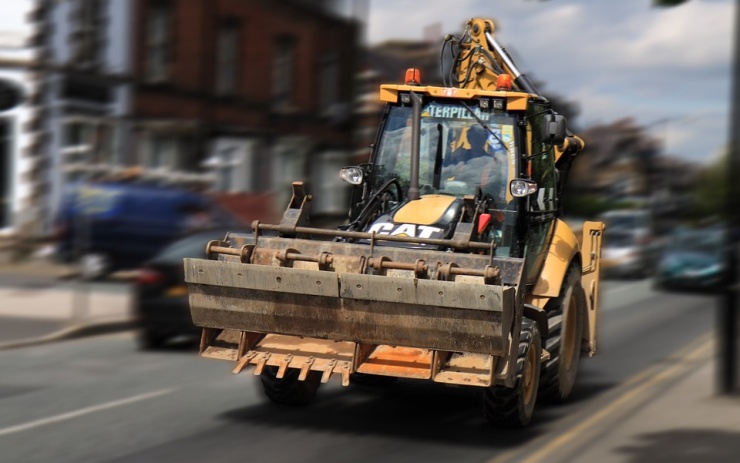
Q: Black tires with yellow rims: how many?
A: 2